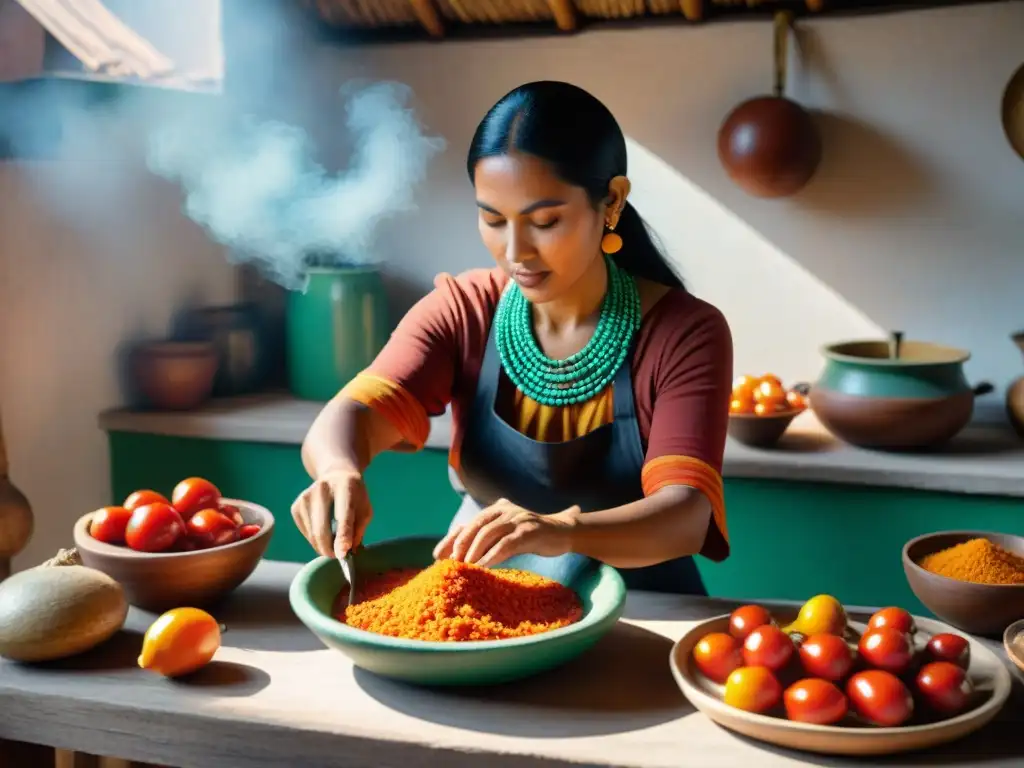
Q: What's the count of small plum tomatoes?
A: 12